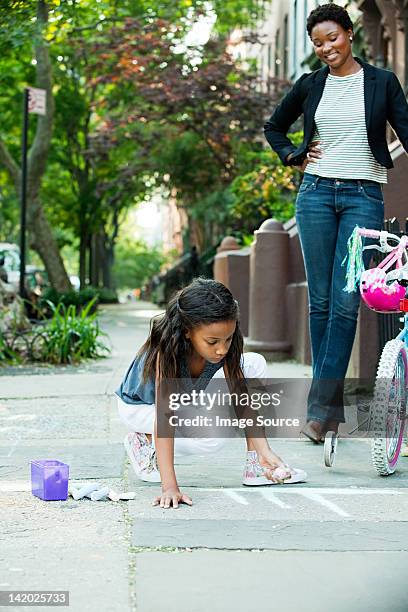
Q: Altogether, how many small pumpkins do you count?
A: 0